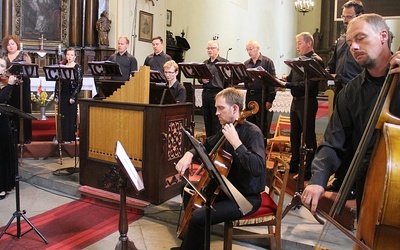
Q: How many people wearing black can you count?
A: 12